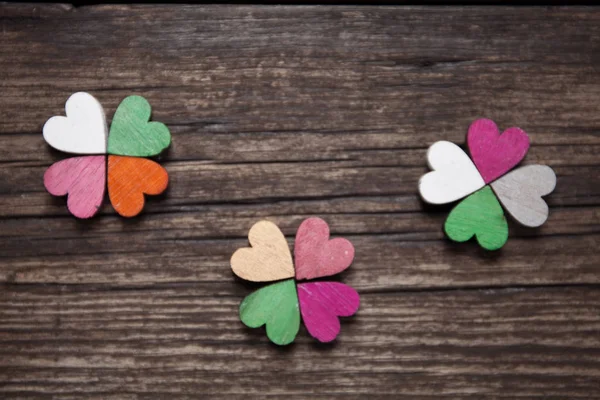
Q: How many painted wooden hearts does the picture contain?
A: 12